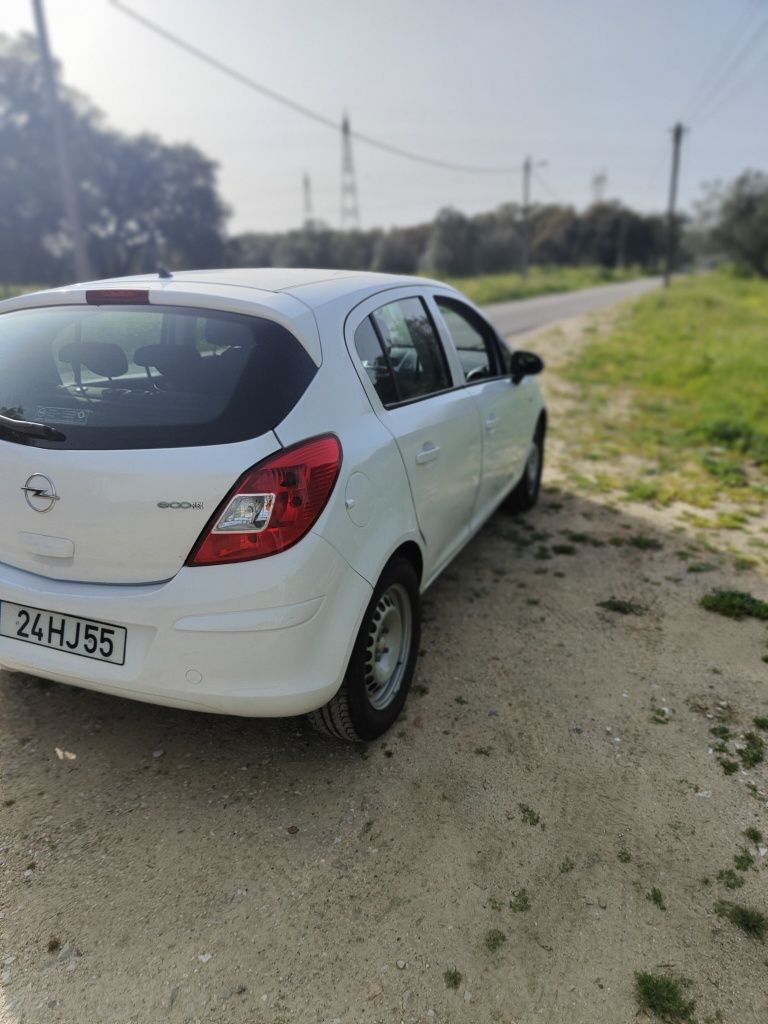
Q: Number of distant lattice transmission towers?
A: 3